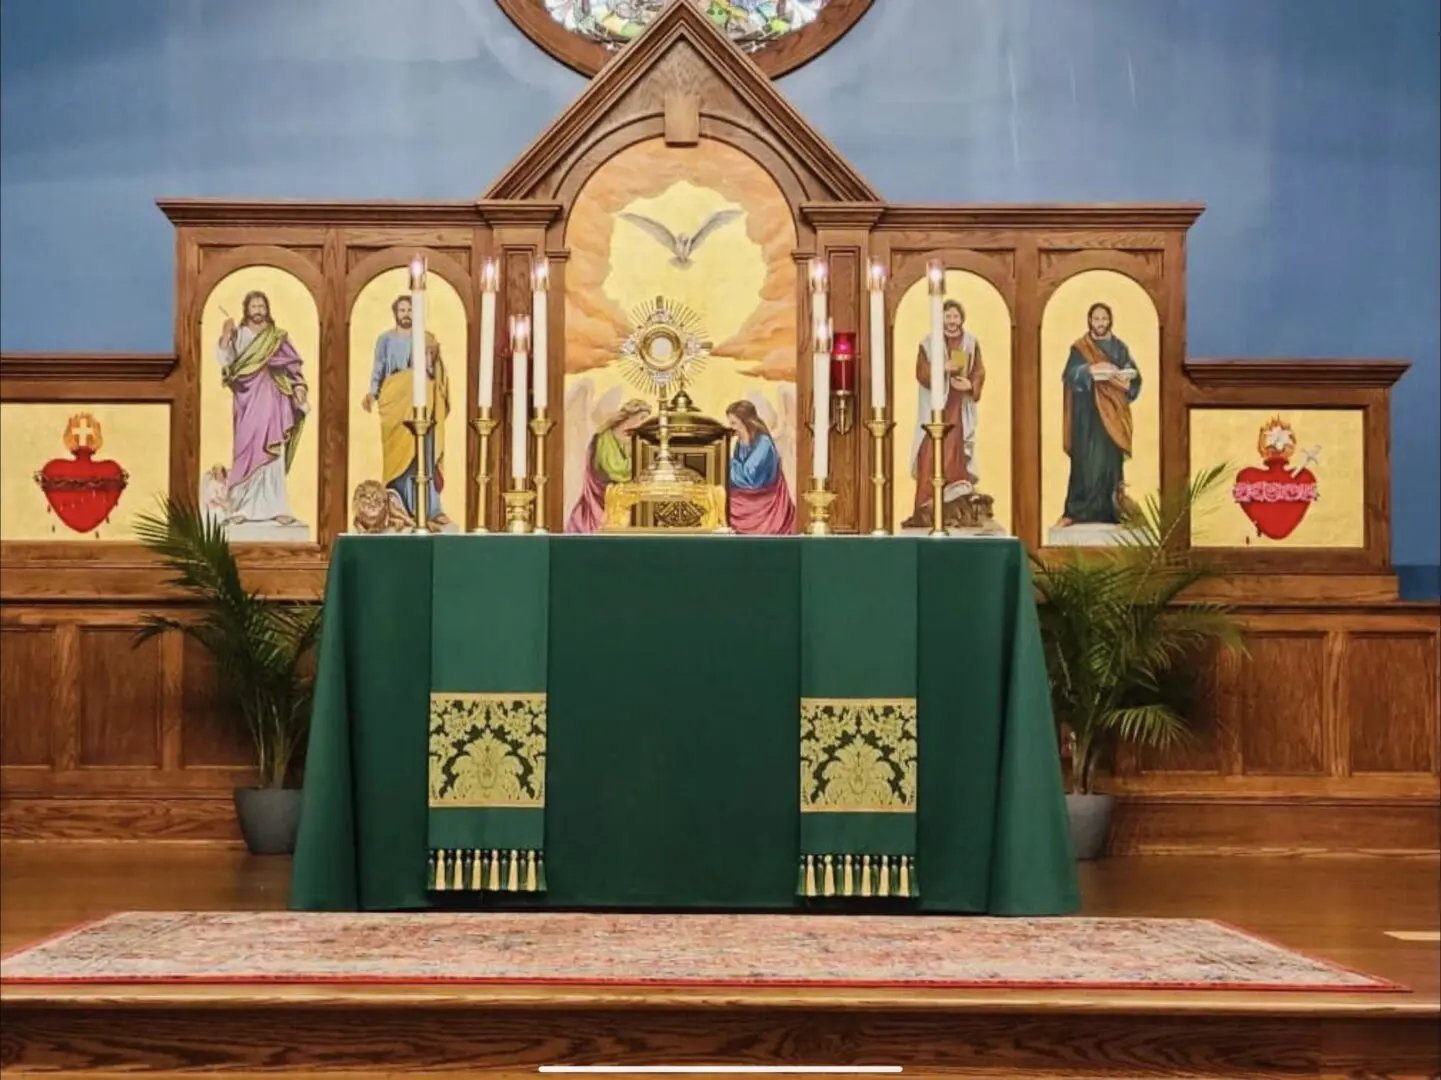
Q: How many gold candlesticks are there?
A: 8